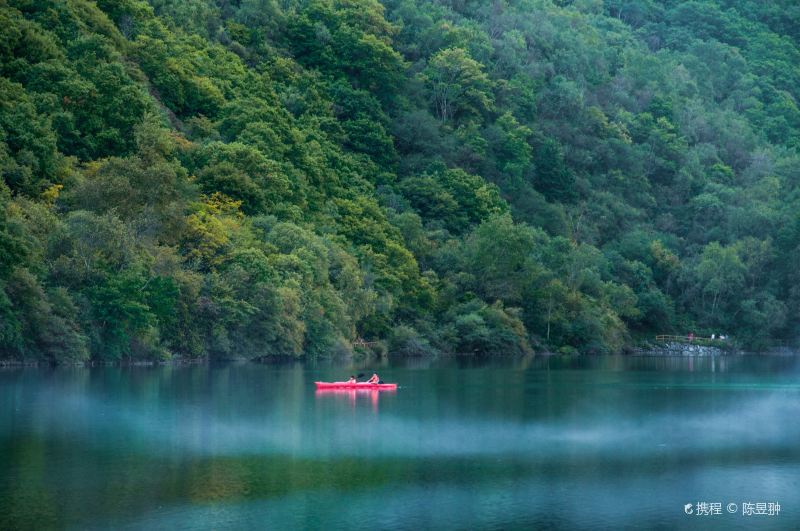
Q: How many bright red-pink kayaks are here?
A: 1